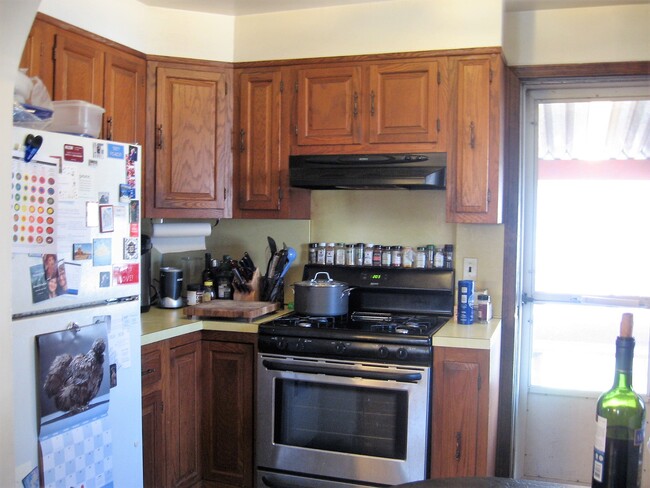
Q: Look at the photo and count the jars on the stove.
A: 15